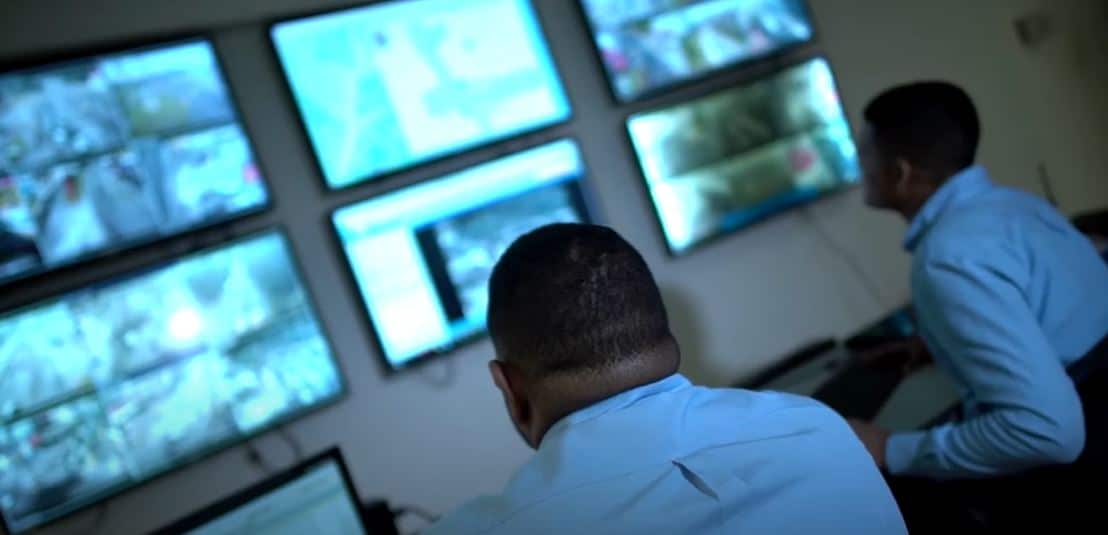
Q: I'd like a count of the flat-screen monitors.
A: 7